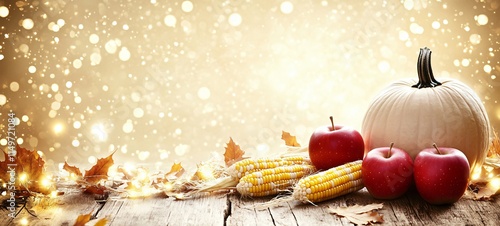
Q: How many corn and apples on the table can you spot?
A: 6